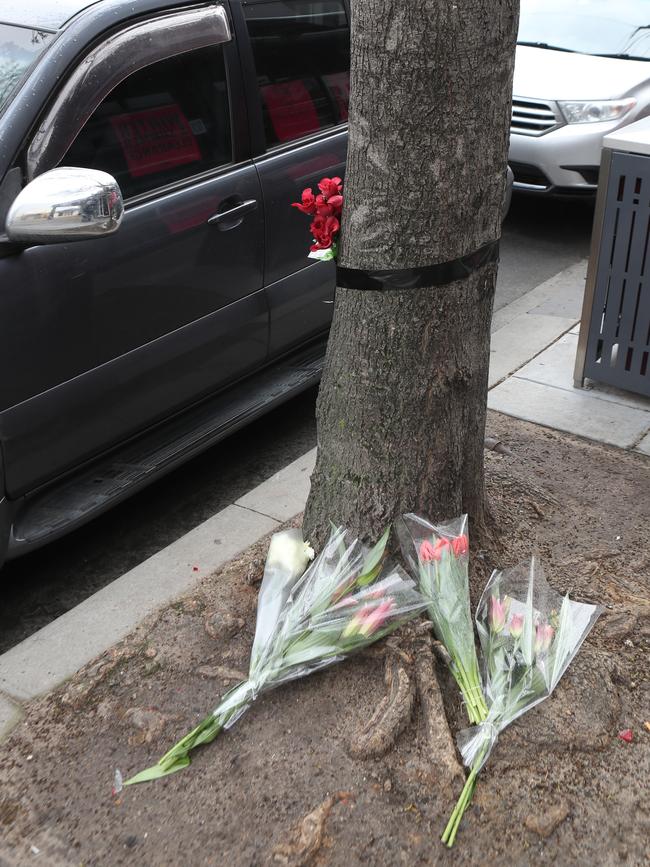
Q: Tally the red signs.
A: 3